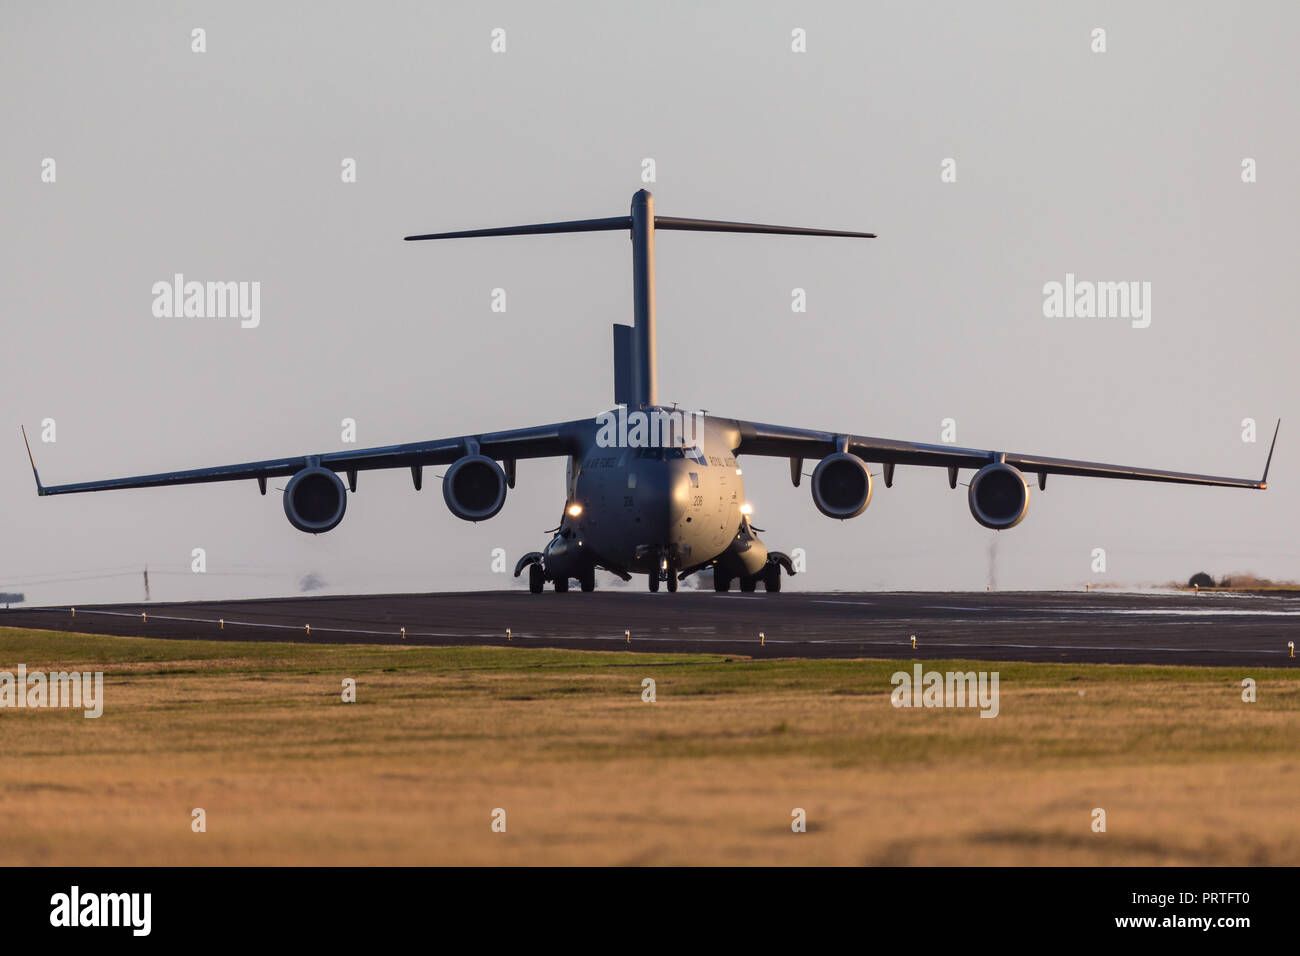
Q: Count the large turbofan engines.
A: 4